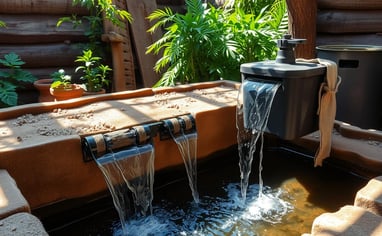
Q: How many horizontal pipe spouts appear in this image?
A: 2